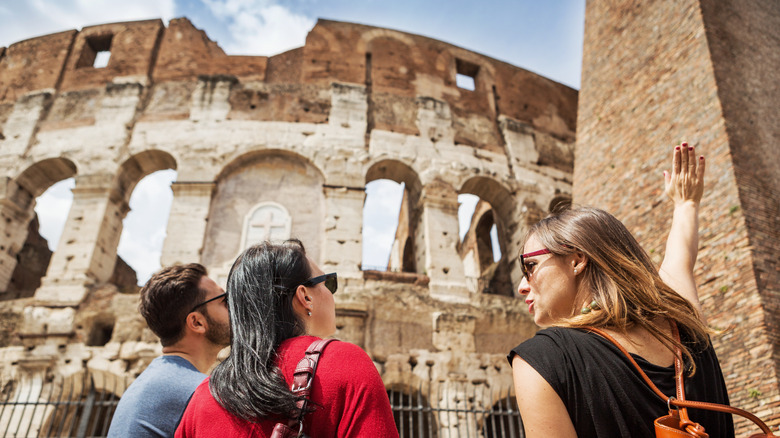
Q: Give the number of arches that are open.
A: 4